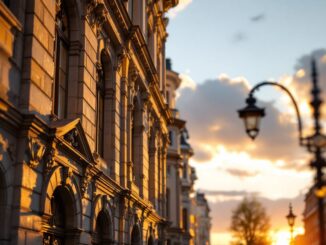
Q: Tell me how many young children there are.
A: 0